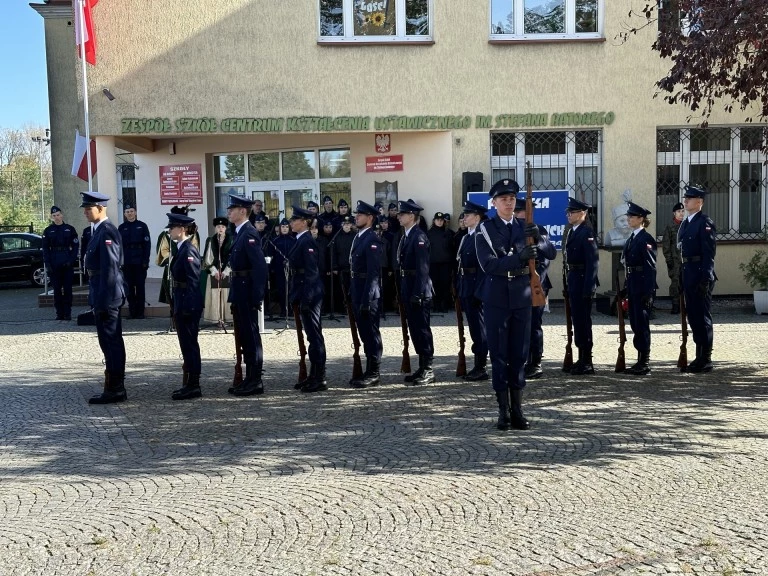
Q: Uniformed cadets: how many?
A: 12